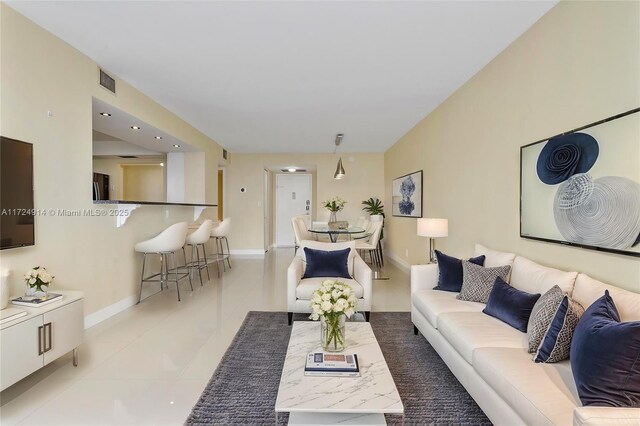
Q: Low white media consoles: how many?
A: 1